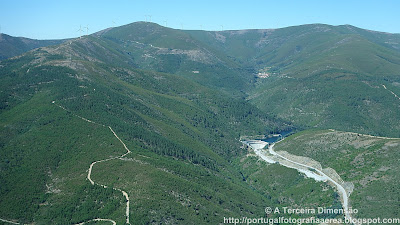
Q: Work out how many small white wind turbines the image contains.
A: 9